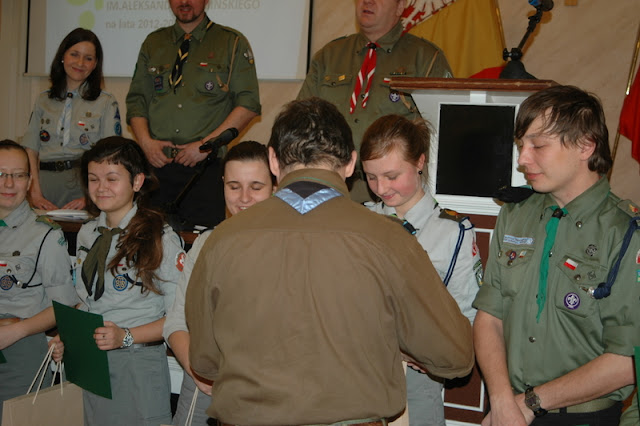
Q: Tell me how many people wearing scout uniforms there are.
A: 9